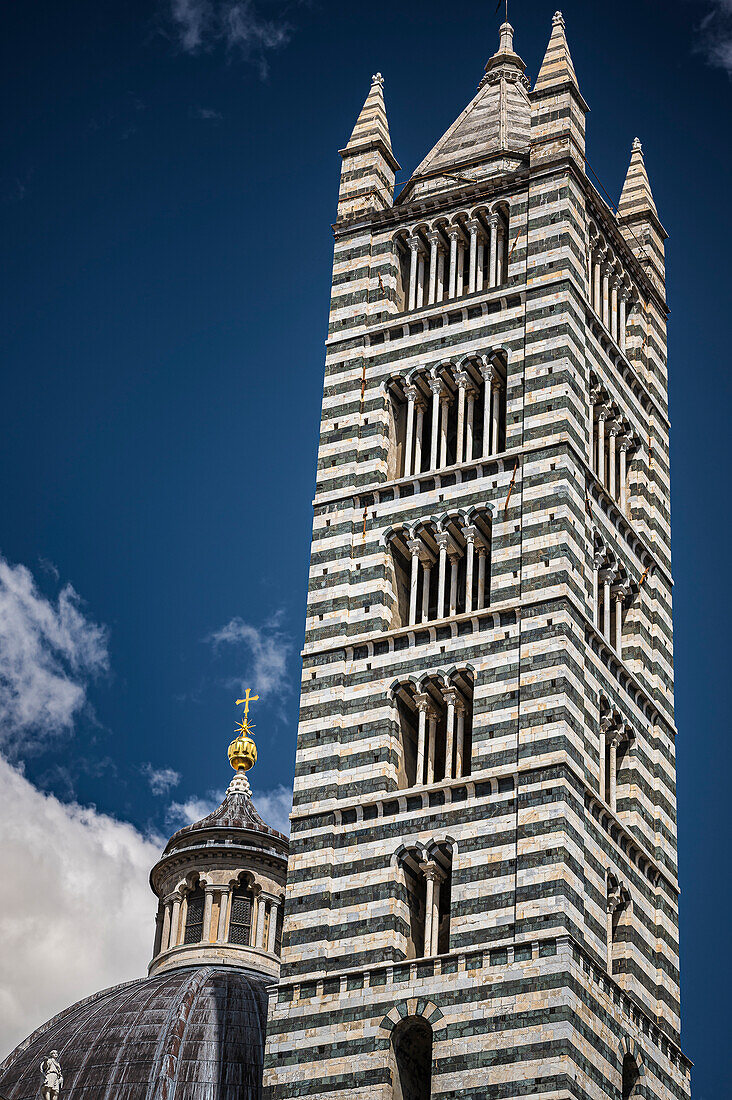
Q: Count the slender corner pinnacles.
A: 3